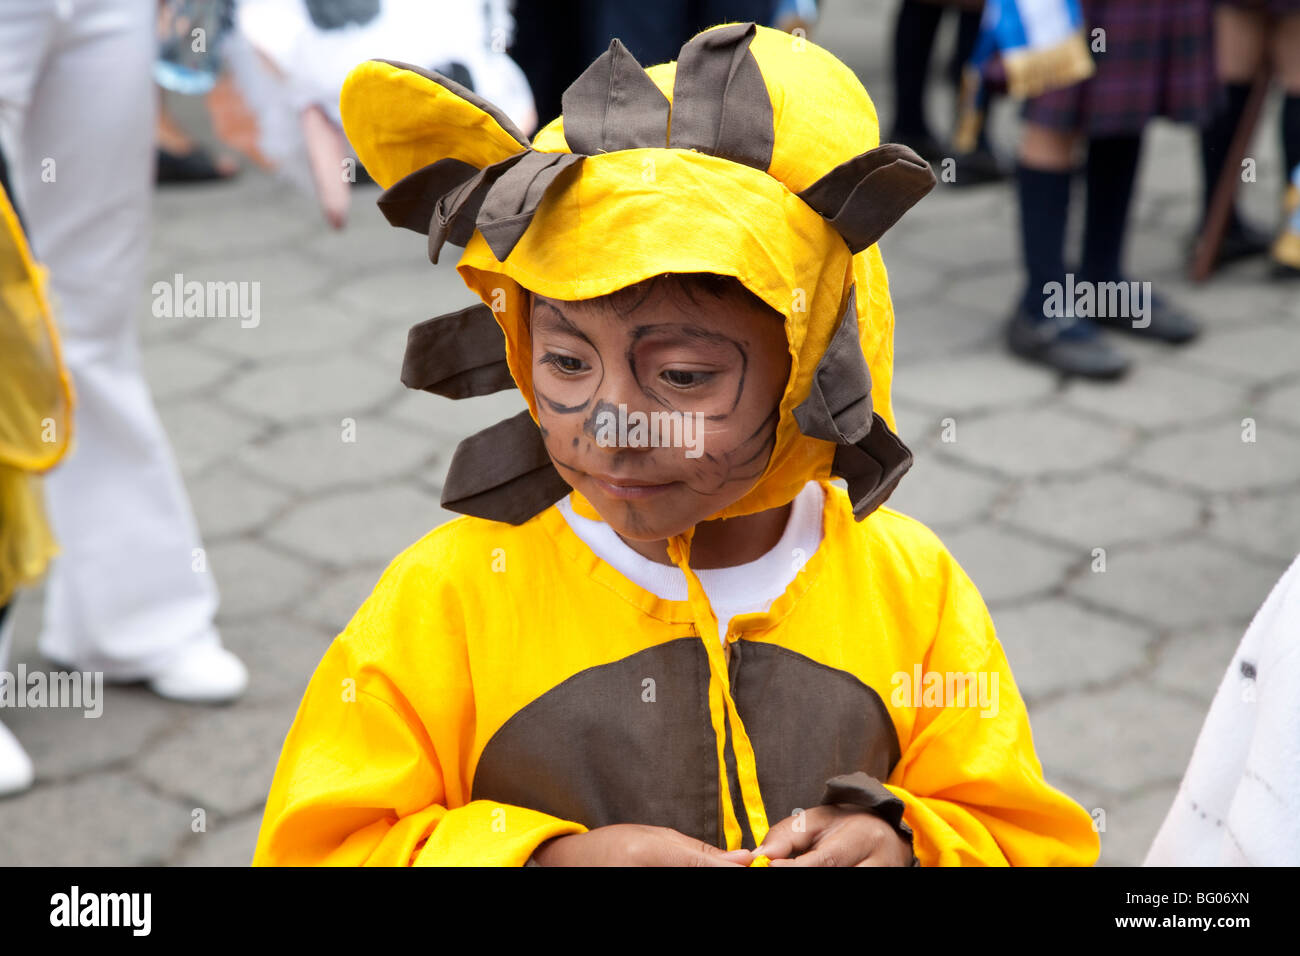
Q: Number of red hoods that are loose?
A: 0